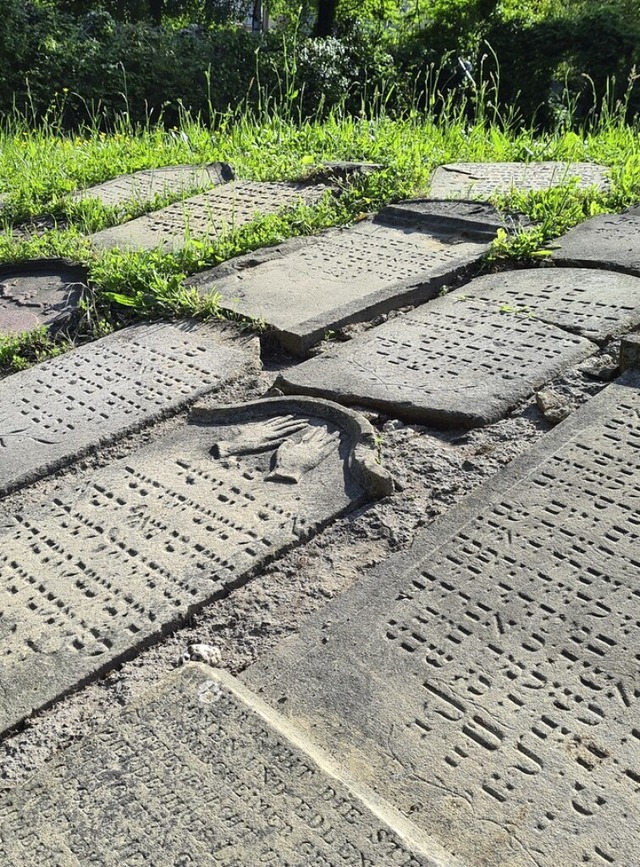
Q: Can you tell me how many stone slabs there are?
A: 11